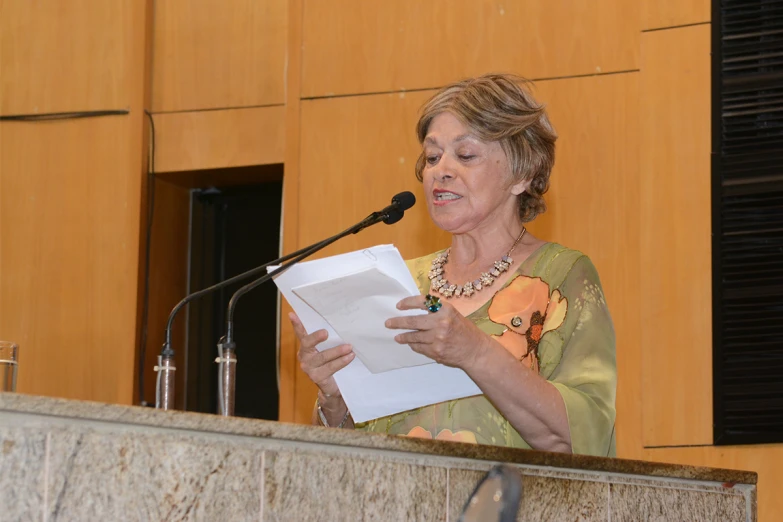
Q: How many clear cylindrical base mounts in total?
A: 2